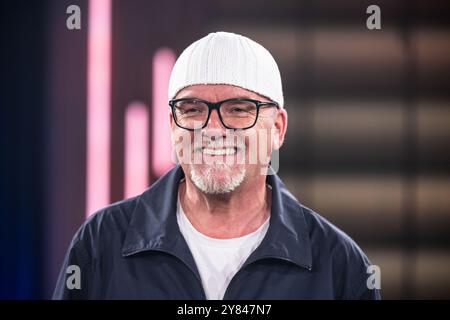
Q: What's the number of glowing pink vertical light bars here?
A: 3